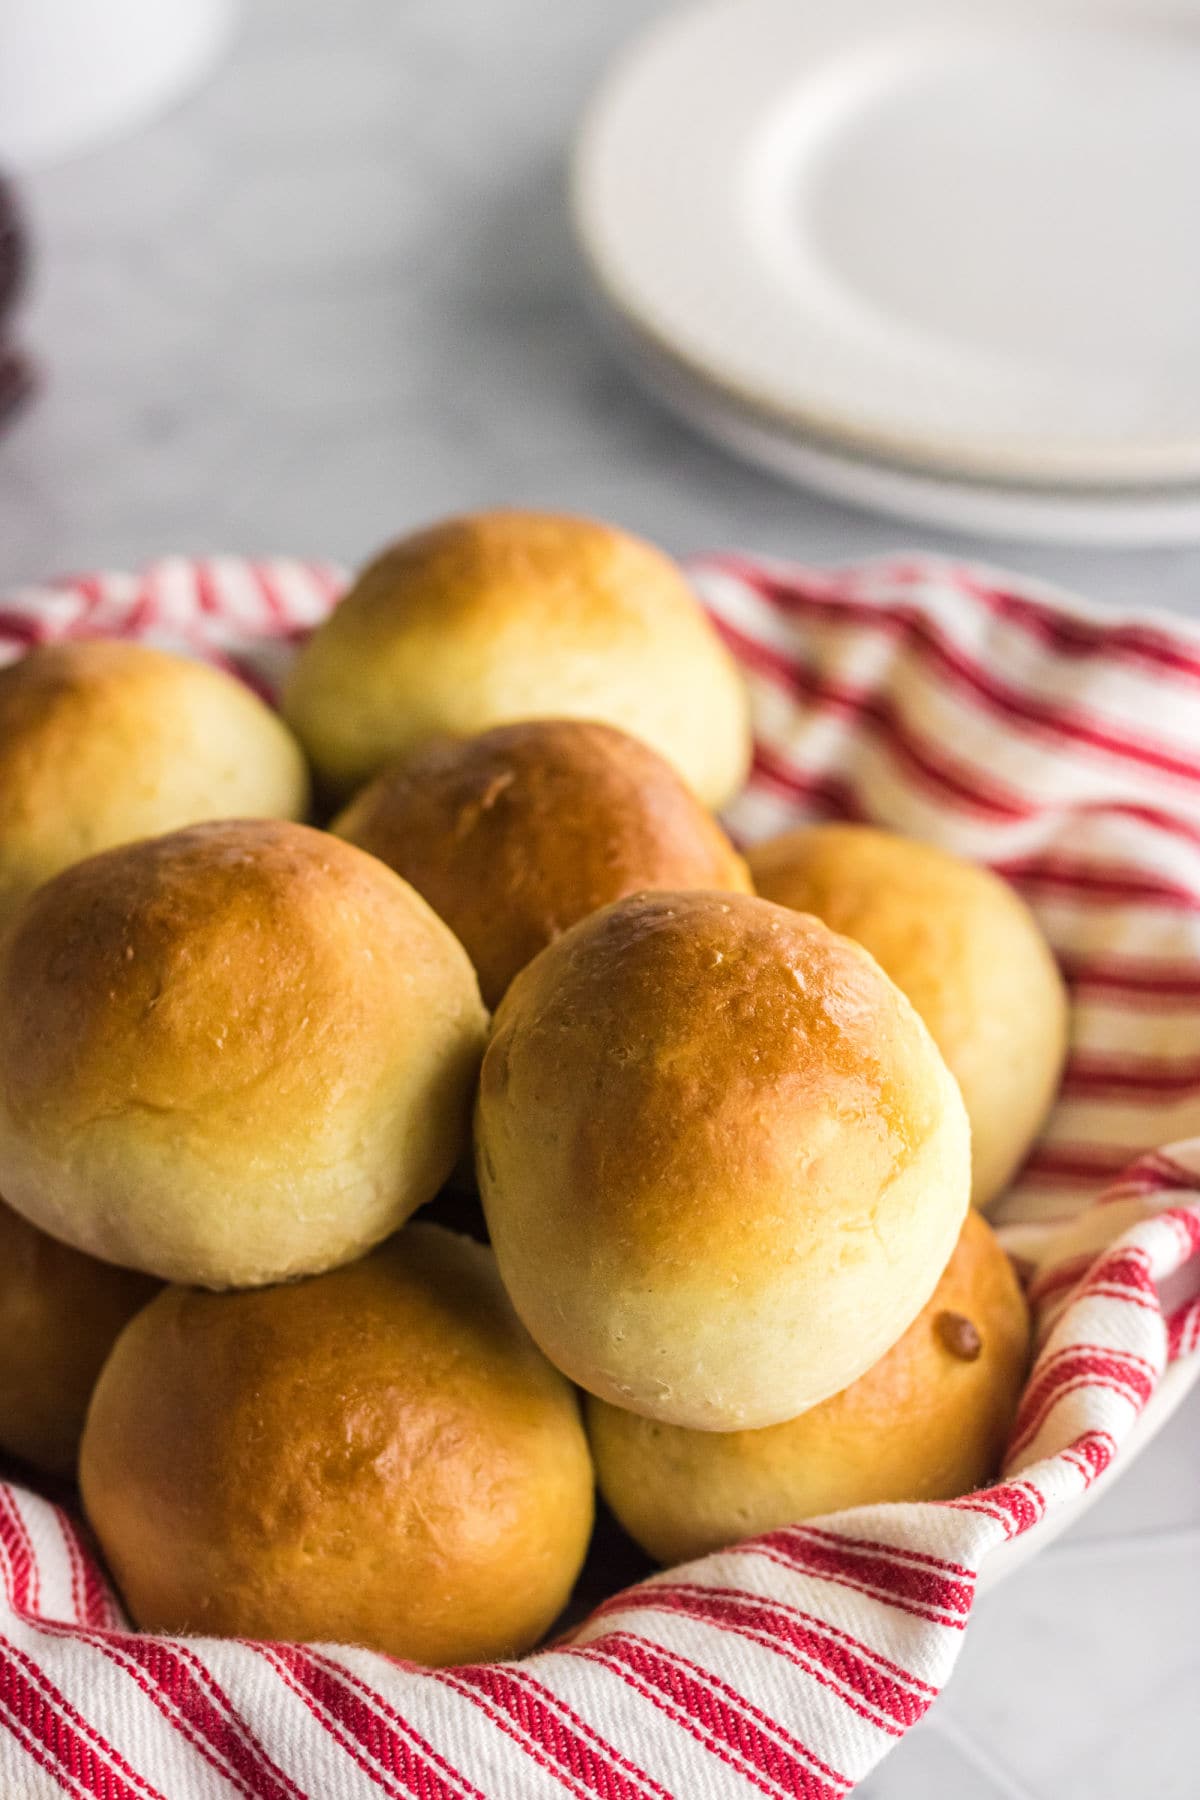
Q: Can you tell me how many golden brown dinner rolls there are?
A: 9